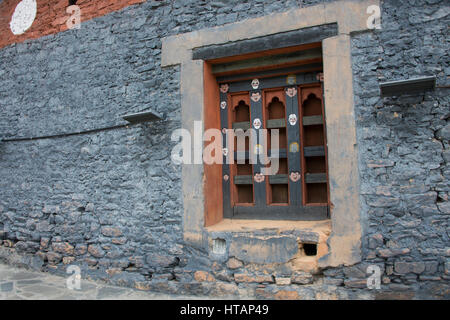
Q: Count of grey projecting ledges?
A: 2